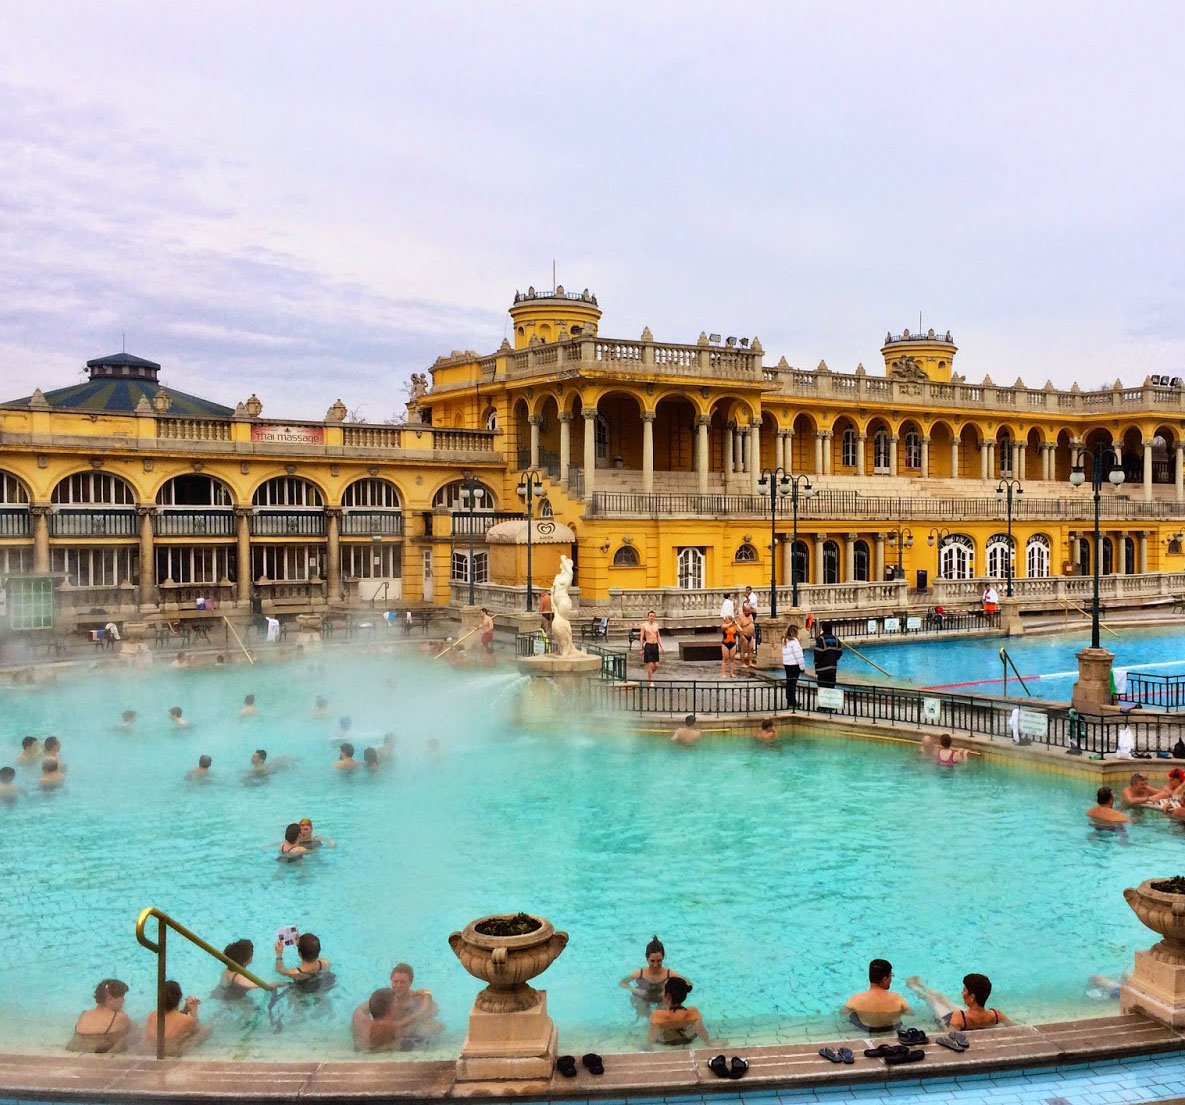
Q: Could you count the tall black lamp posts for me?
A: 6